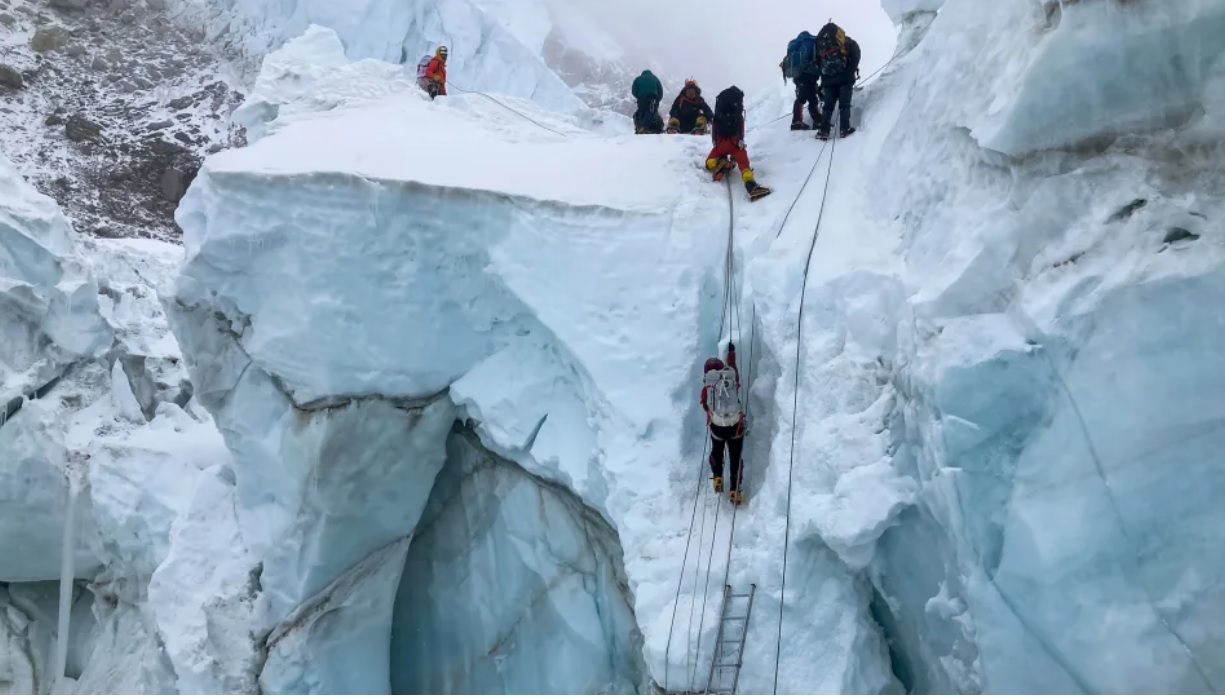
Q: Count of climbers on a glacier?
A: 7